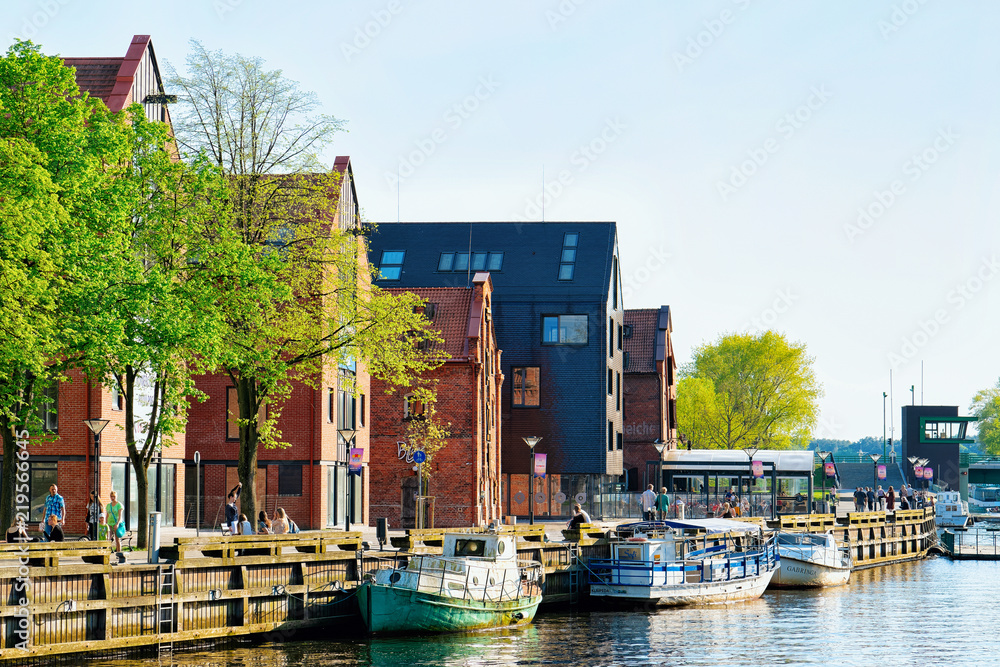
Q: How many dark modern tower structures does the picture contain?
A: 1